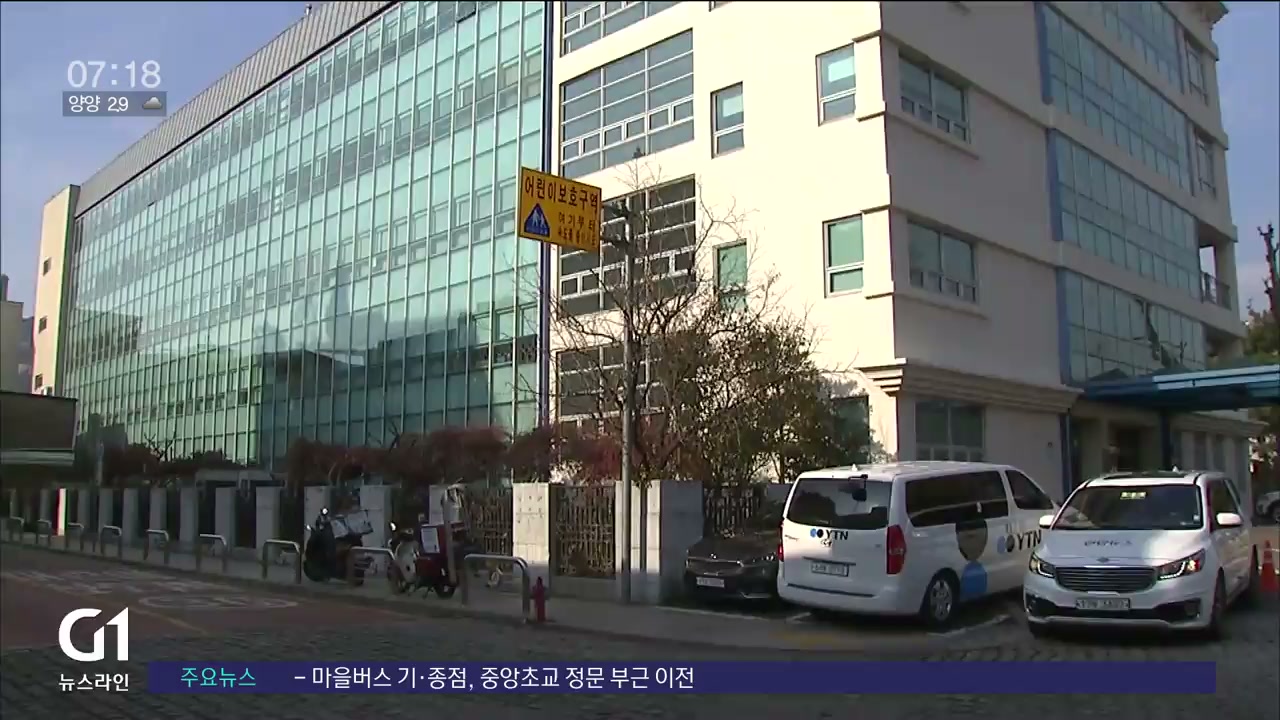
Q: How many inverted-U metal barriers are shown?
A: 9